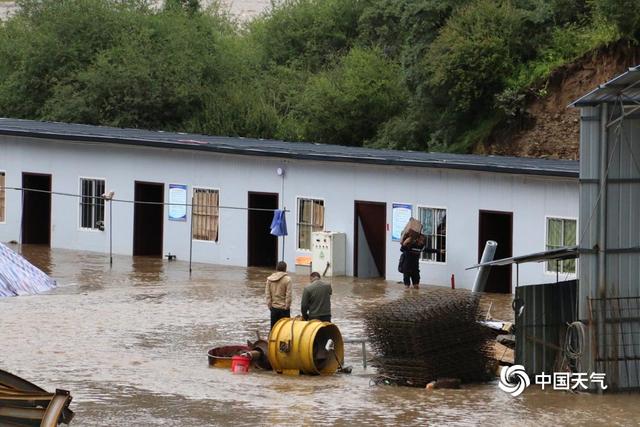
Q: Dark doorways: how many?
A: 5